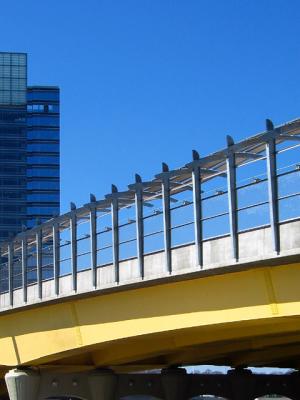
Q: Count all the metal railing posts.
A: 12